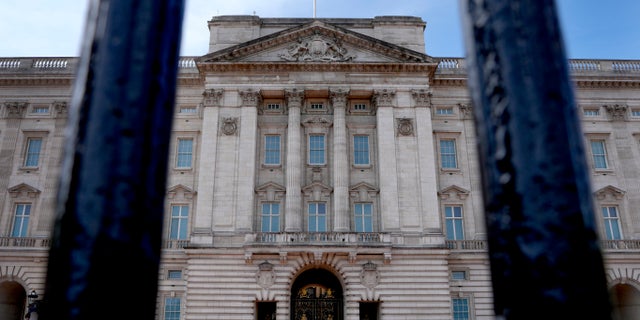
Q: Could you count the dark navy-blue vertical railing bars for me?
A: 2